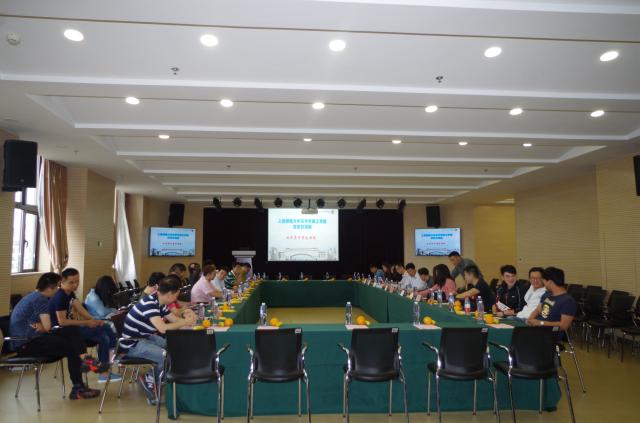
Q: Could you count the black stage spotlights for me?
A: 10